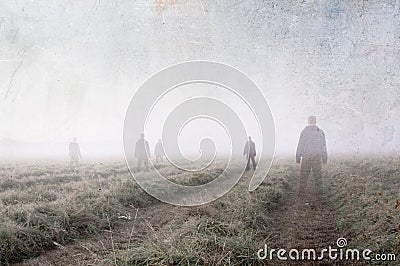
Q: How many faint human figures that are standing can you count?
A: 5